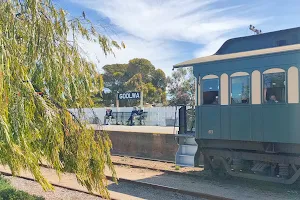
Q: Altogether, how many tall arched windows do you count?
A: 3